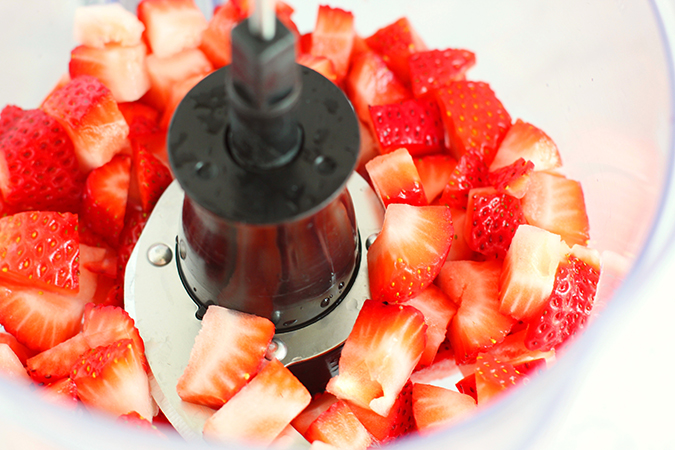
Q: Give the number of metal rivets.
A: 3